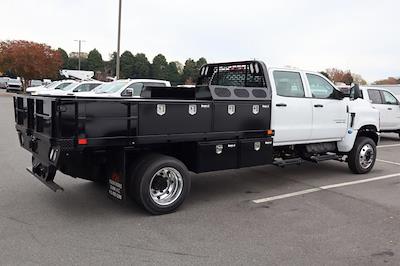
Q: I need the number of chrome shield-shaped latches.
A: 6